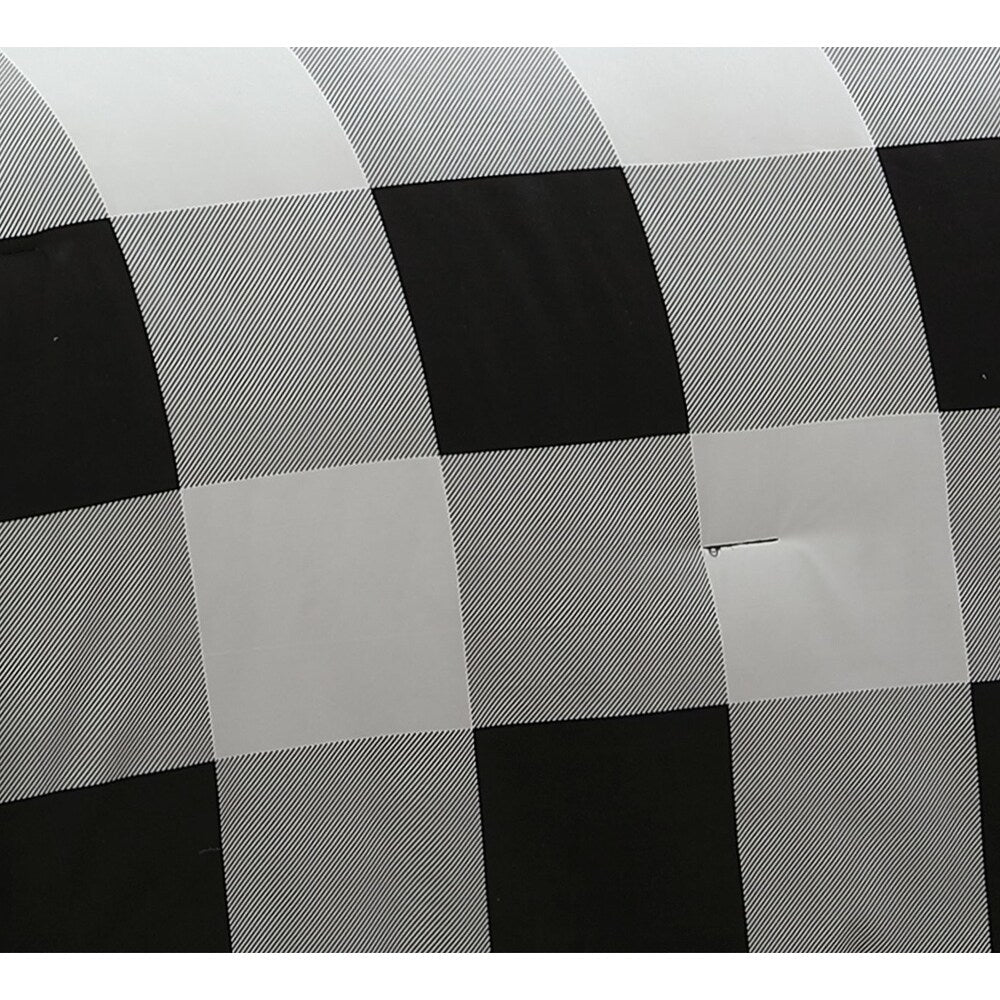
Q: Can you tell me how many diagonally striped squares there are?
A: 10